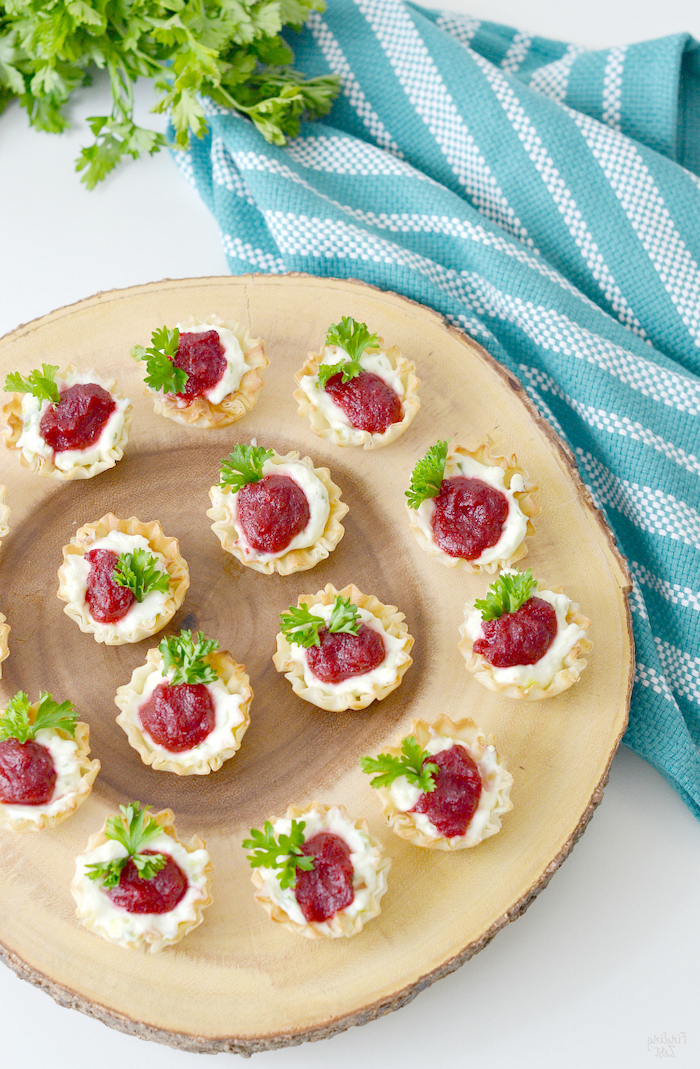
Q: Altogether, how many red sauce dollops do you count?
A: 13